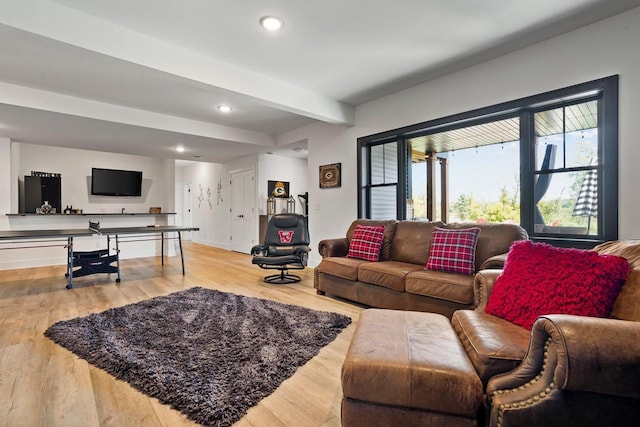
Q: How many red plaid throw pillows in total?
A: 2